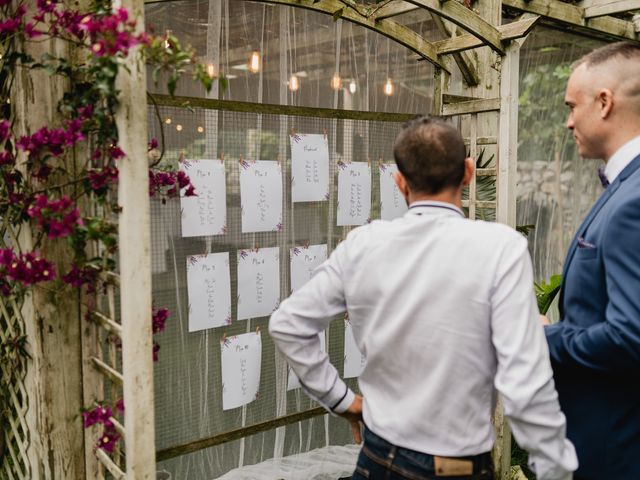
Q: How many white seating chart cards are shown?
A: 11